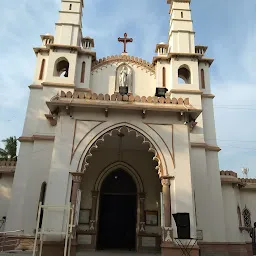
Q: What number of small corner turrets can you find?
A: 4